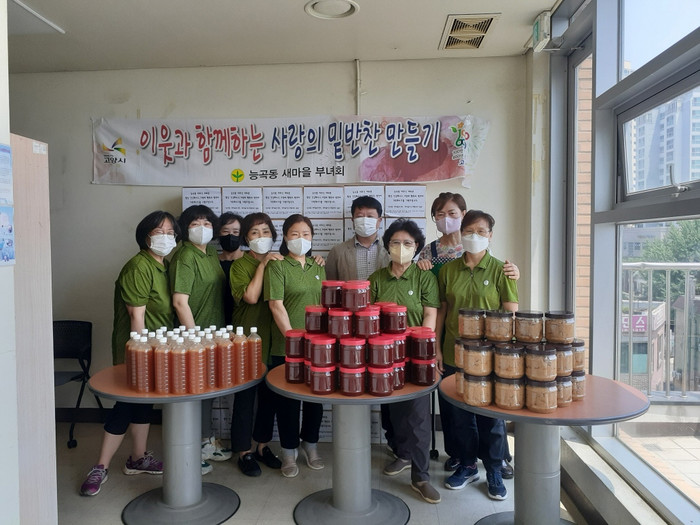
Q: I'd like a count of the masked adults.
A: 9